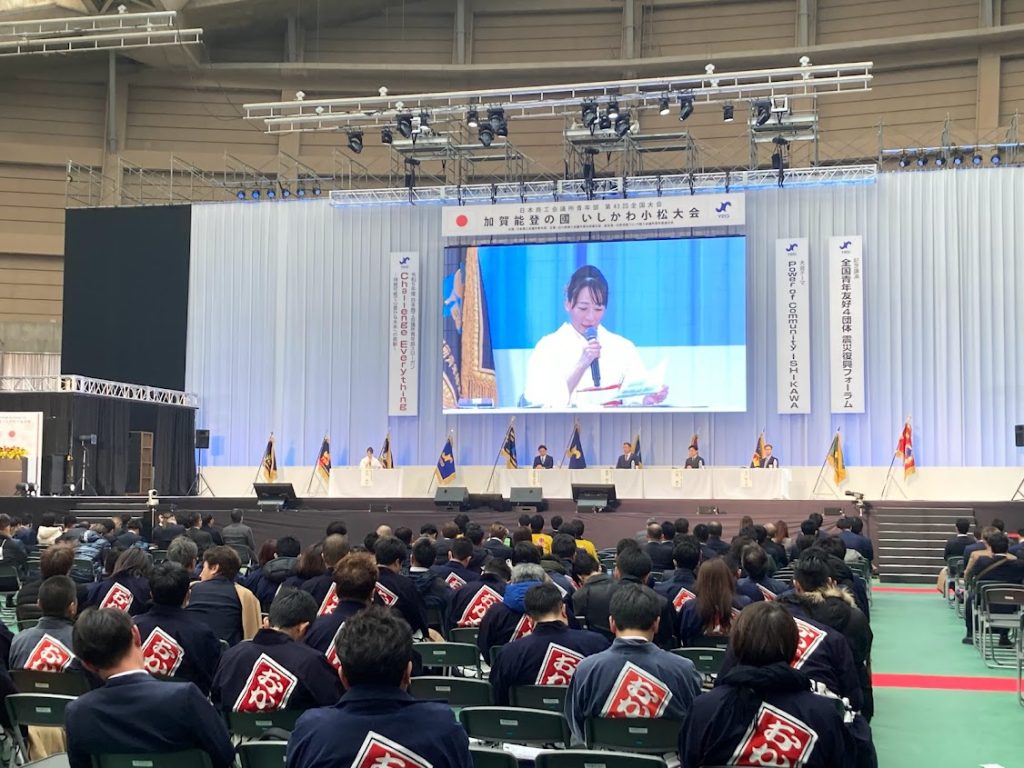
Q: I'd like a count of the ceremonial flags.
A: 11